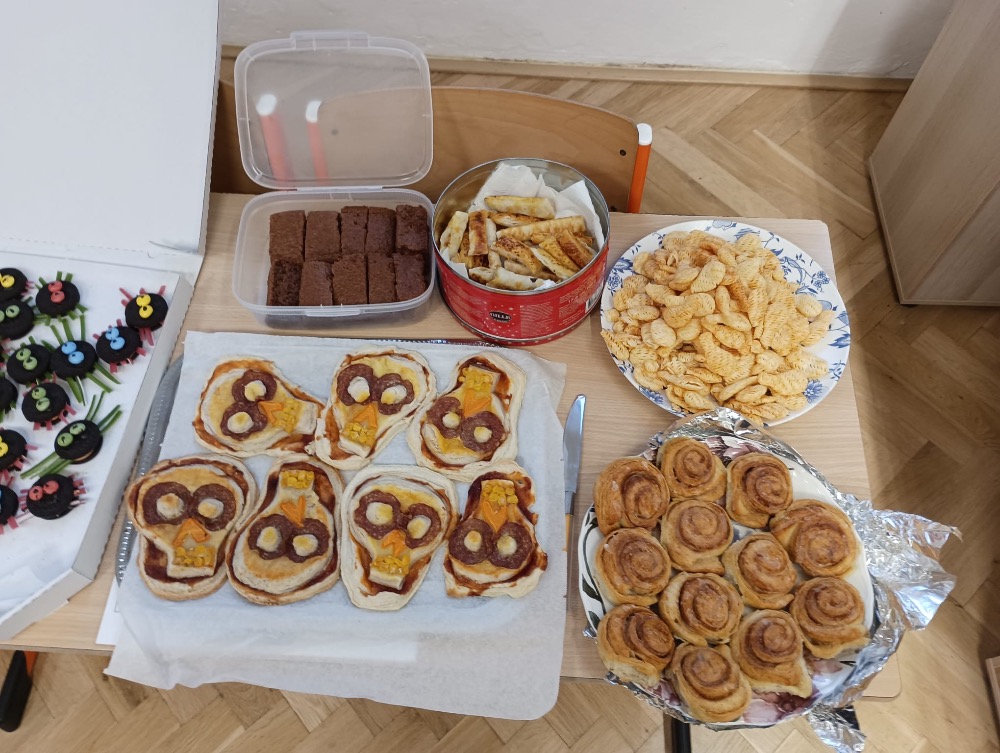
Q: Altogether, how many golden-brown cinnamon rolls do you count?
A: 12